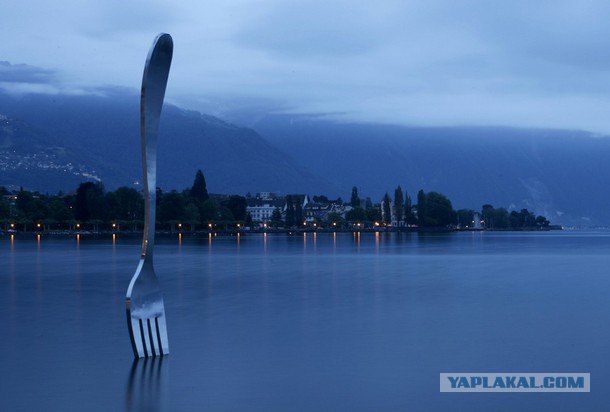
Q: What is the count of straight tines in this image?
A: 4